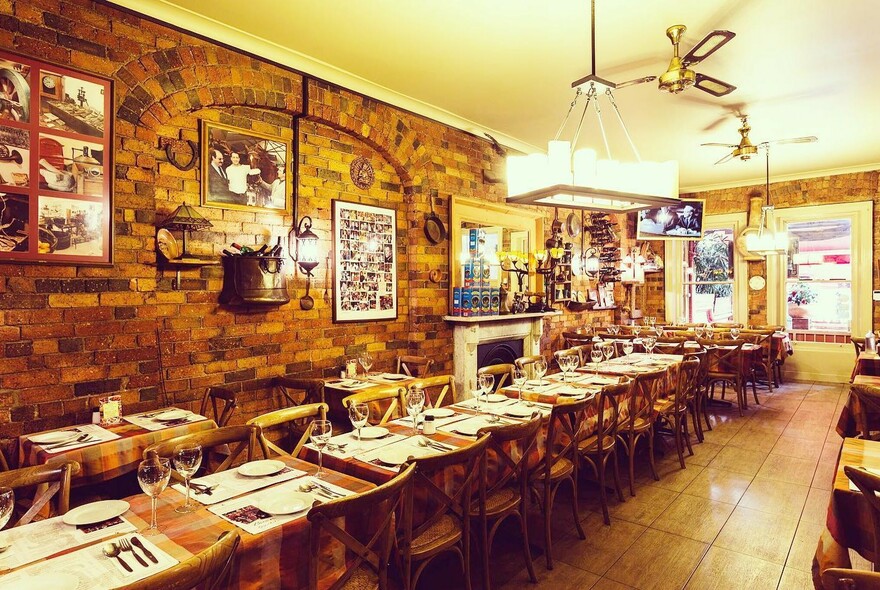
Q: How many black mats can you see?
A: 0